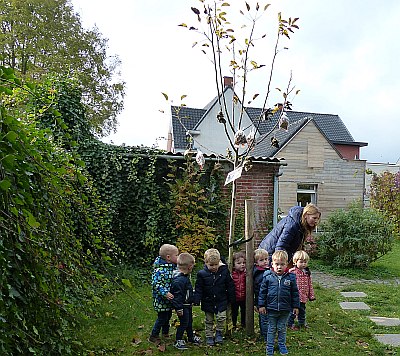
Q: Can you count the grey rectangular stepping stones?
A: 4